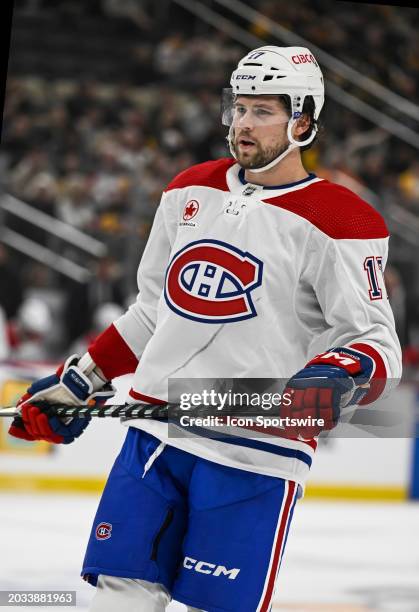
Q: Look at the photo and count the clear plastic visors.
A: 1